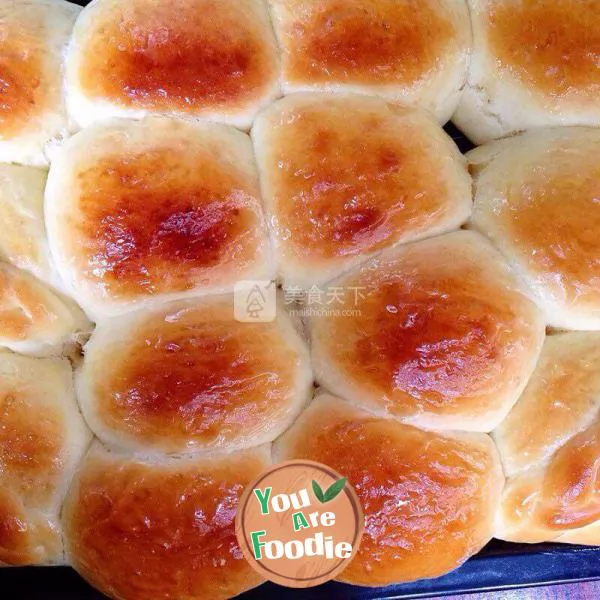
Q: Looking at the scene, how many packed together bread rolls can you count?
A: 14